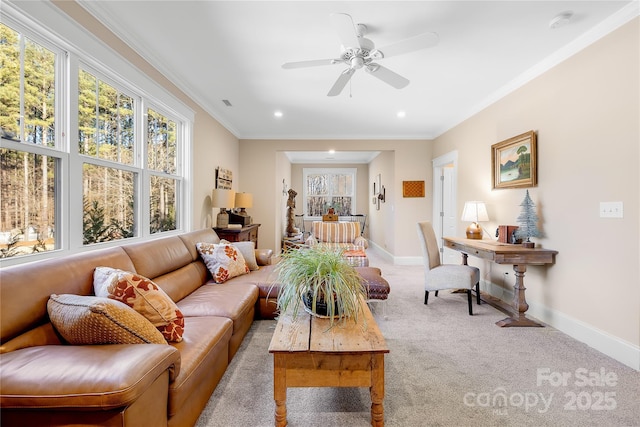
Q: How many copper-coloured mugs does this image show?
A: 0